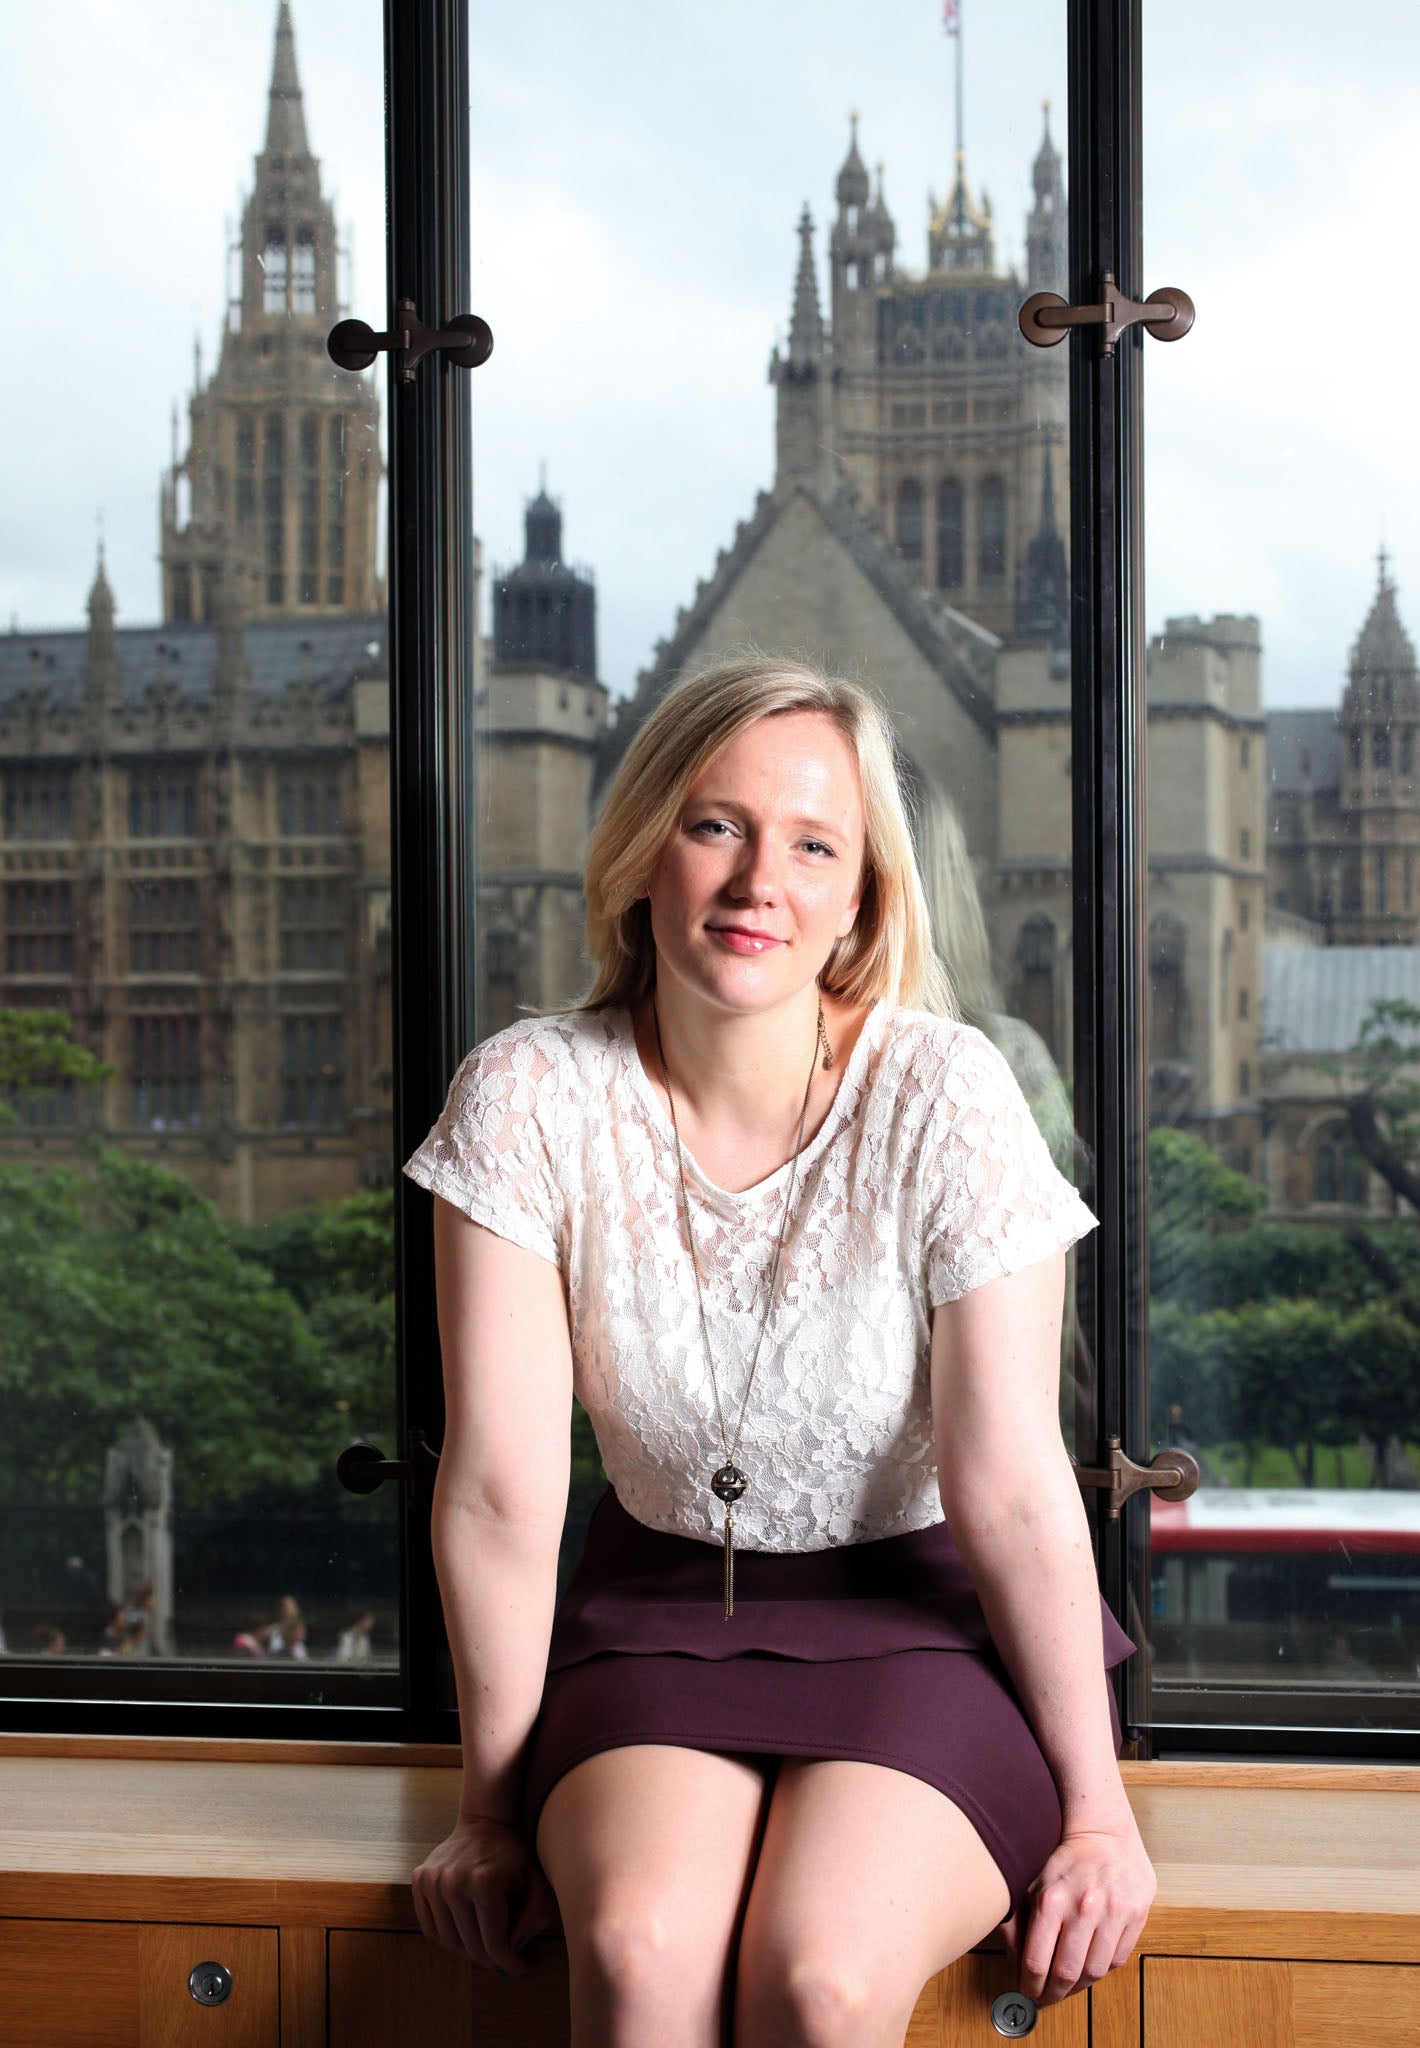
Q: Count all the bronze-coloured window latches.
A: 4